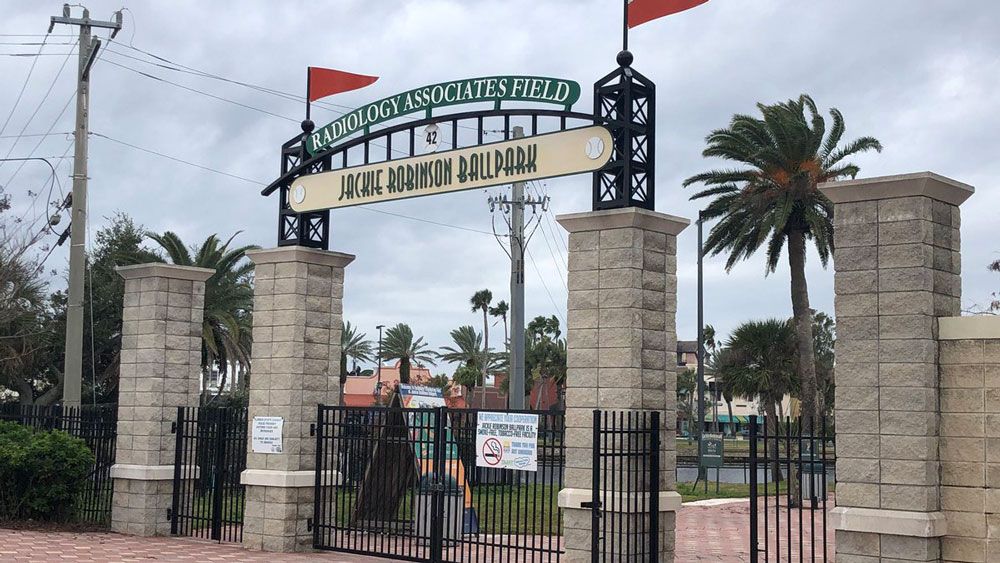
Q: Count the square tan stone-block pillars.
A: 4